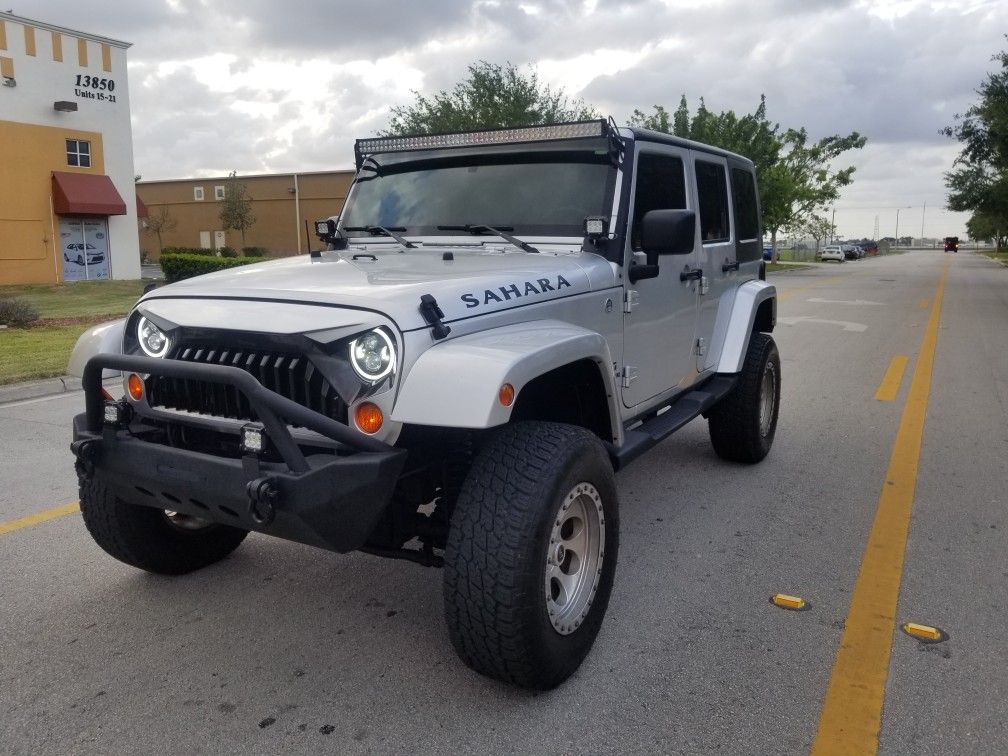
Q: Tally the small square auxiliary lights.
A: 4